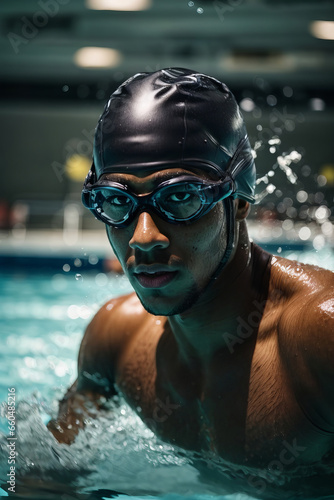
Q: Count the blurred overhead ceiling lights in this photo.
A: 3